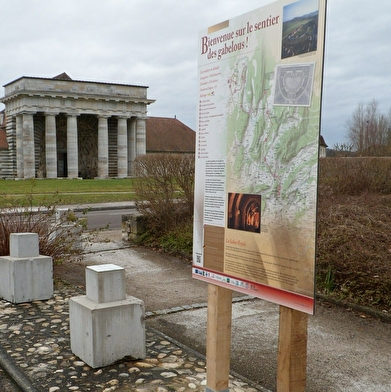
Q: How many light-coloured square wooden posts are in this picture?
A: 2